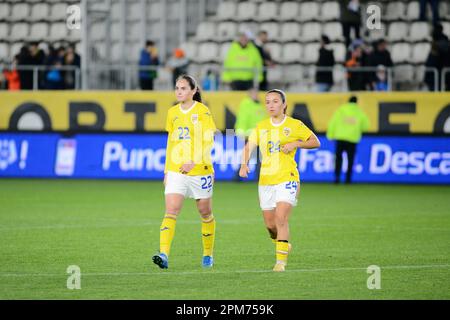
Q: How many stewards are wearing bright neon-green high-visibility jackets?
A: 3